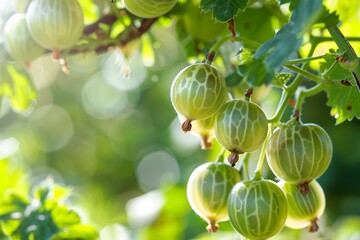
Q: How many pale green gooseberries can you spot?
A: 10